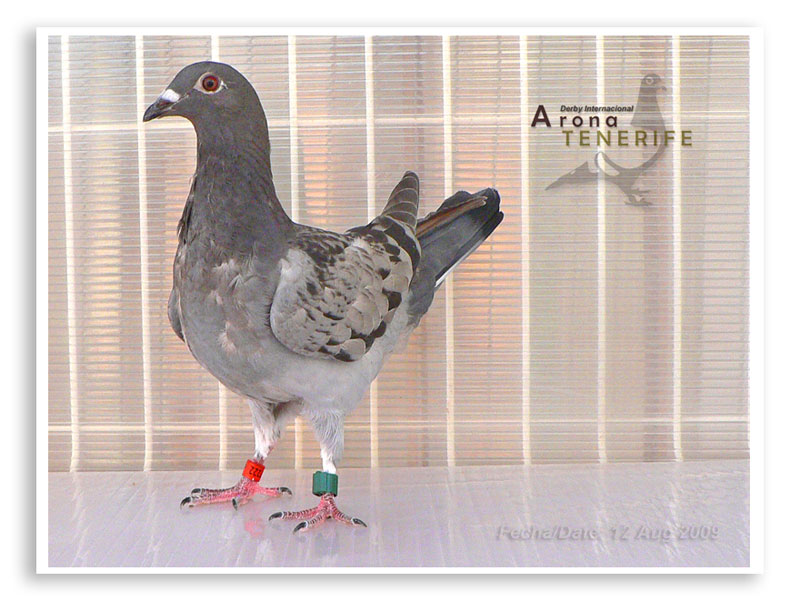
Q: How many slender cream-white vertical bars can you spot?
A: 9